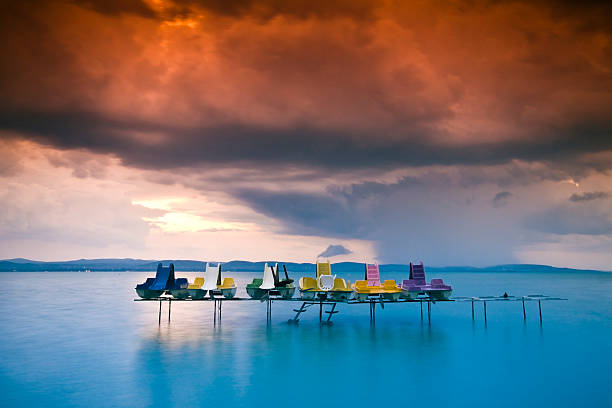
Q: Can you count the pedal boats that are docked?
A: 6